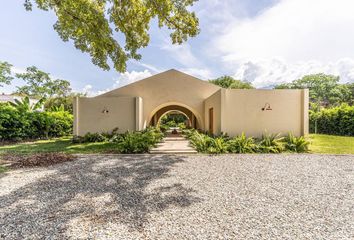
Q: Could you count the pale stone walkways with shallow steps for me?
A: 1